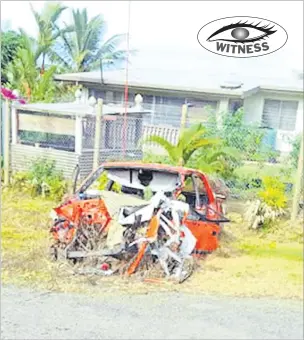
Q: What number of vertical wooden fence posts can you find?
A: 4